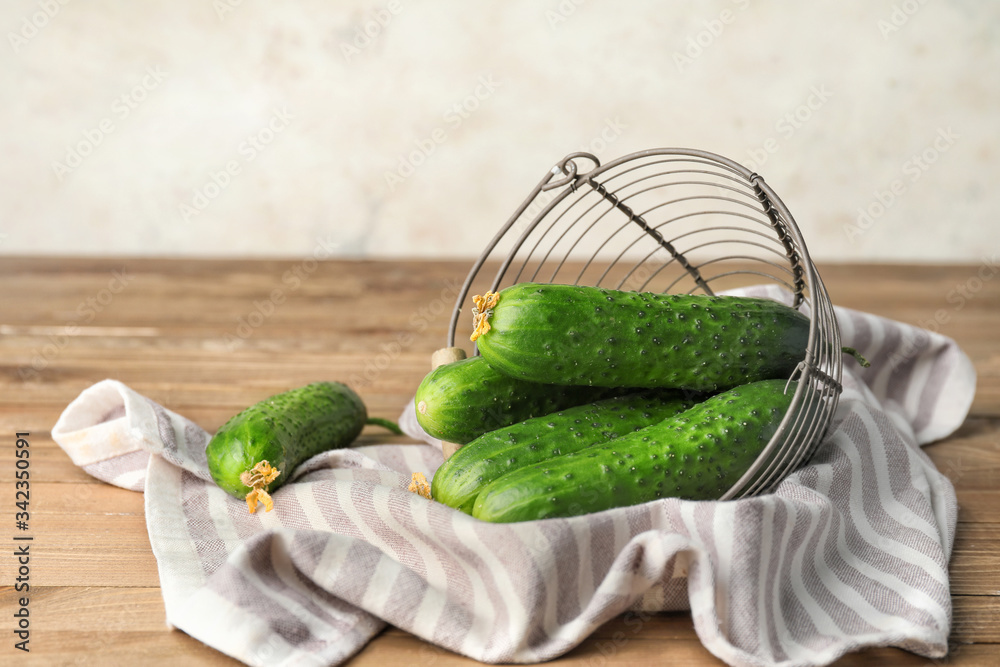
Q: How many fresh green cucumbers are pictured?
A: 5